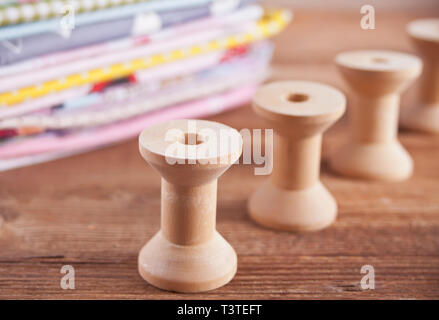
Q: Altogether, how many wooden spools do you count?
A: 4